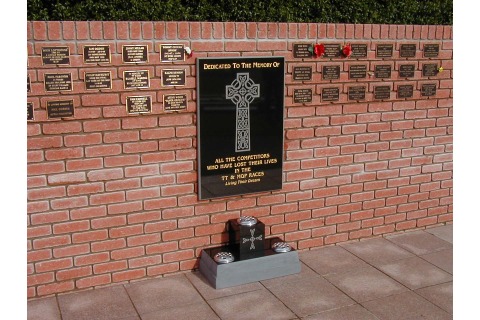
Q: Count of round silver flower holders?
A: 3